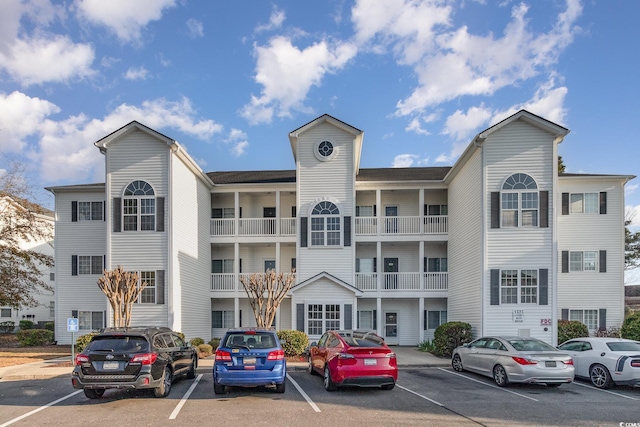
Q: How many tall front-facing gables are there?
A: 3